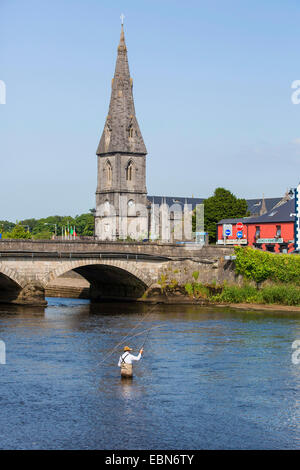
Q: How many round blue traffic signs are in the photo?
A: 2